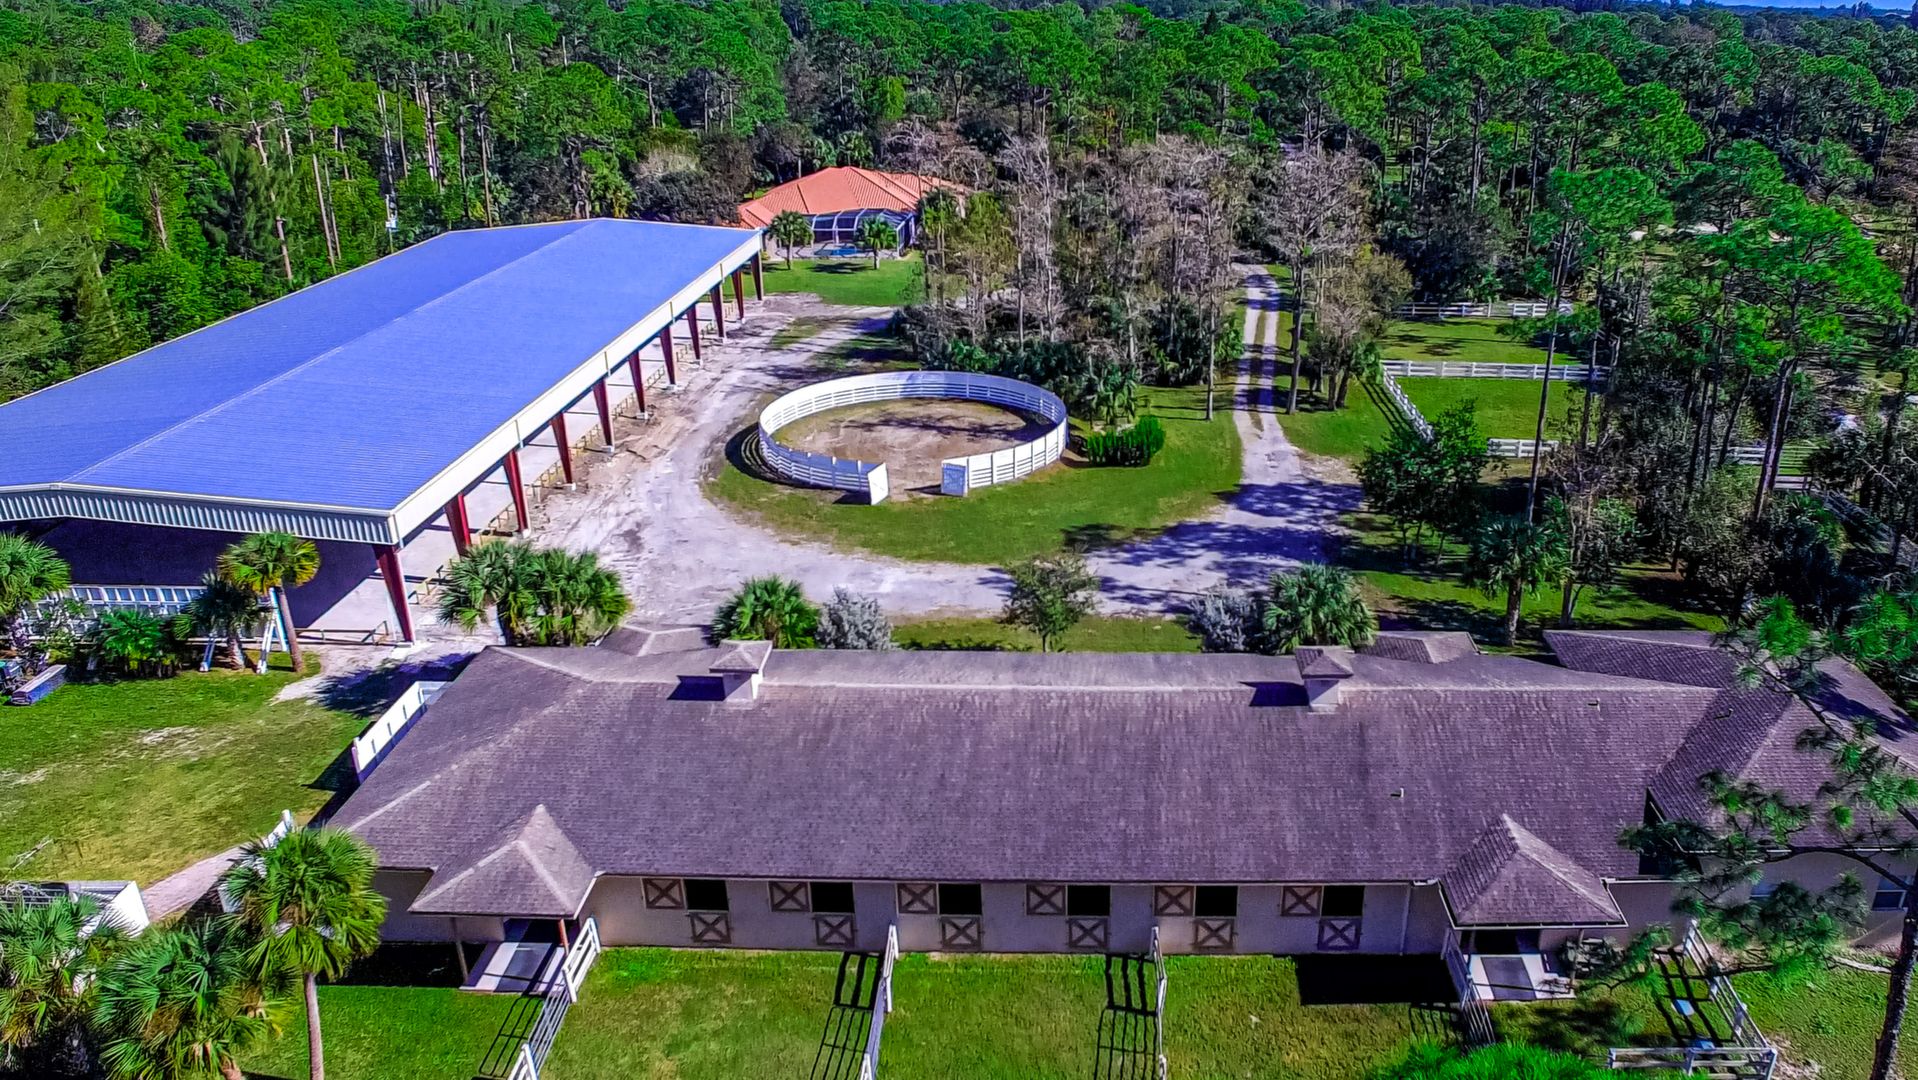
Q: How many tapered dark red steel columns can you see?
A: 11